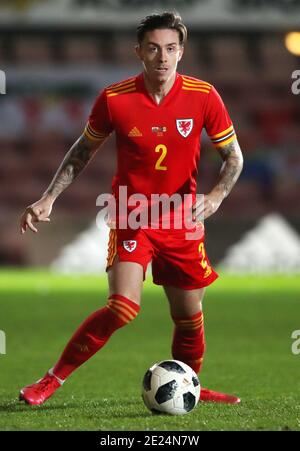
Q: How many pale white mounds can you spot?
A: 2